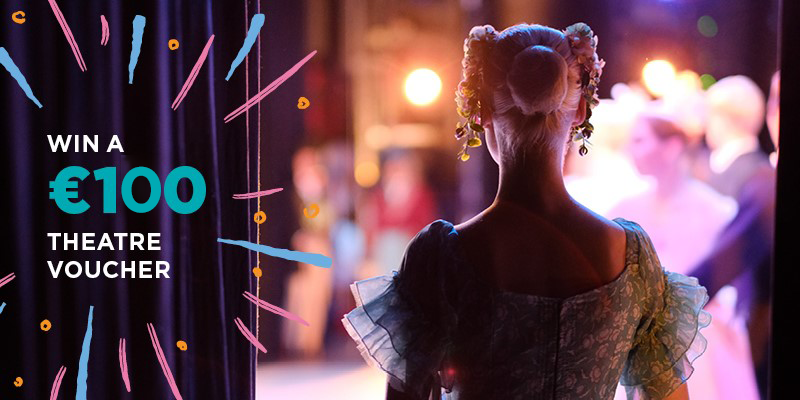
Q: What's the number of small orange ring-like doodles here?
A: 9